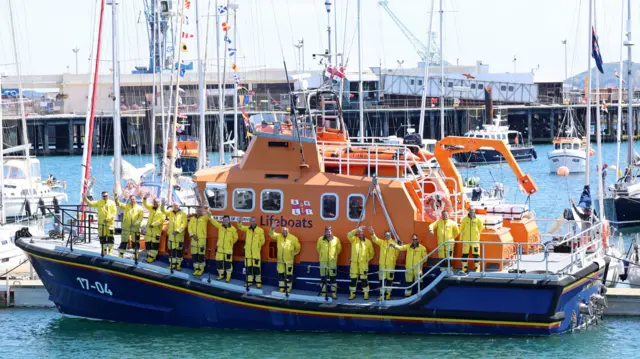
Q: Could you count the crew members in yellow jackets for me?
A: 14